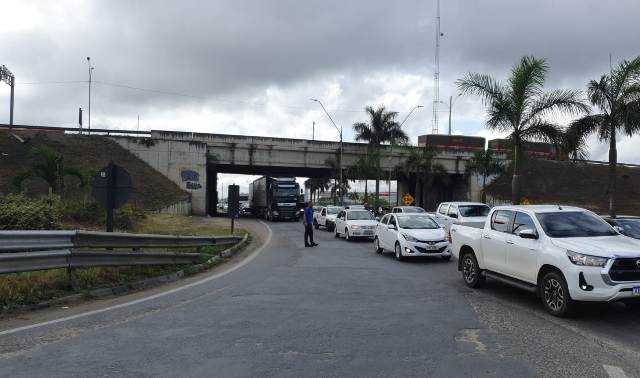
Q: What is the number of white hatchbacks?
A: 2